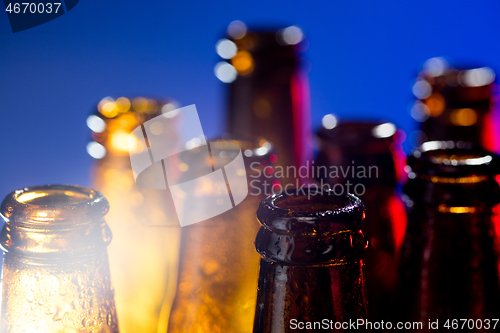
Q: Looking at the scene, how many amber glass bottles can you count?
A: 8